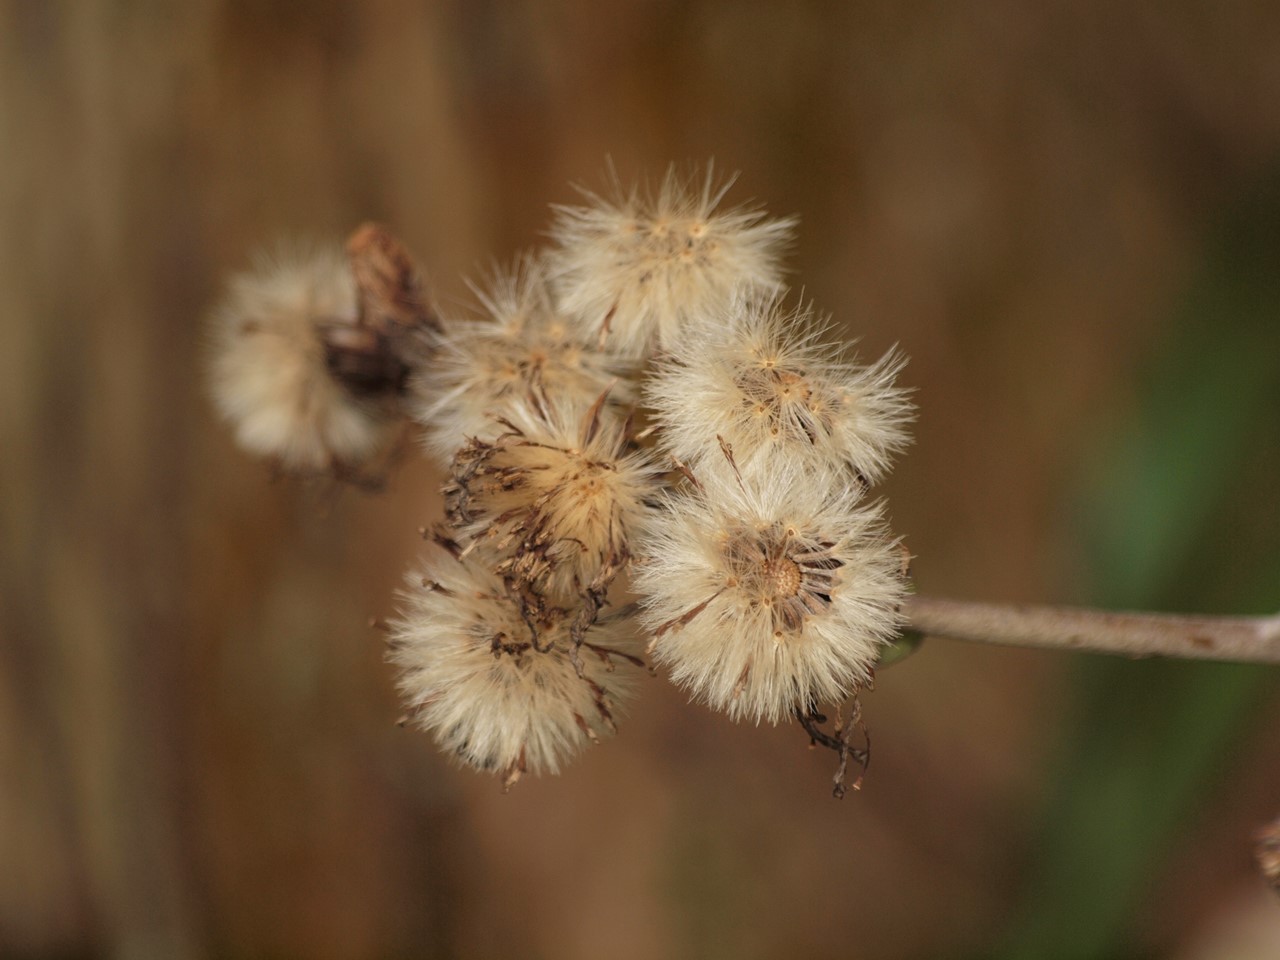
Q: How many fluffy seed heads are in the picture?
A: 7